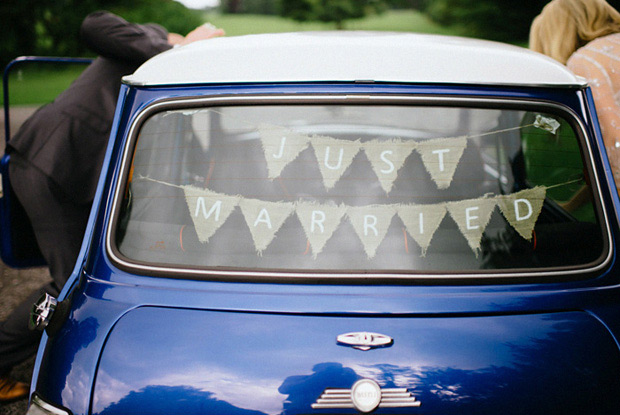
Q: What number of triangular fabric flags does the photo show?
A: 11